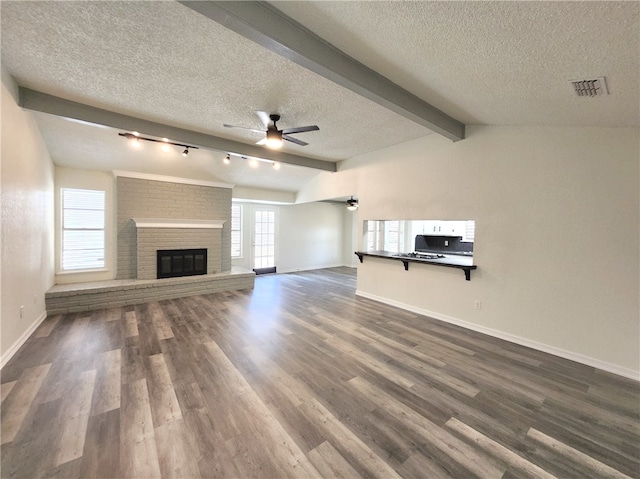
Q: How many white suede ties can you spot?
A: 0